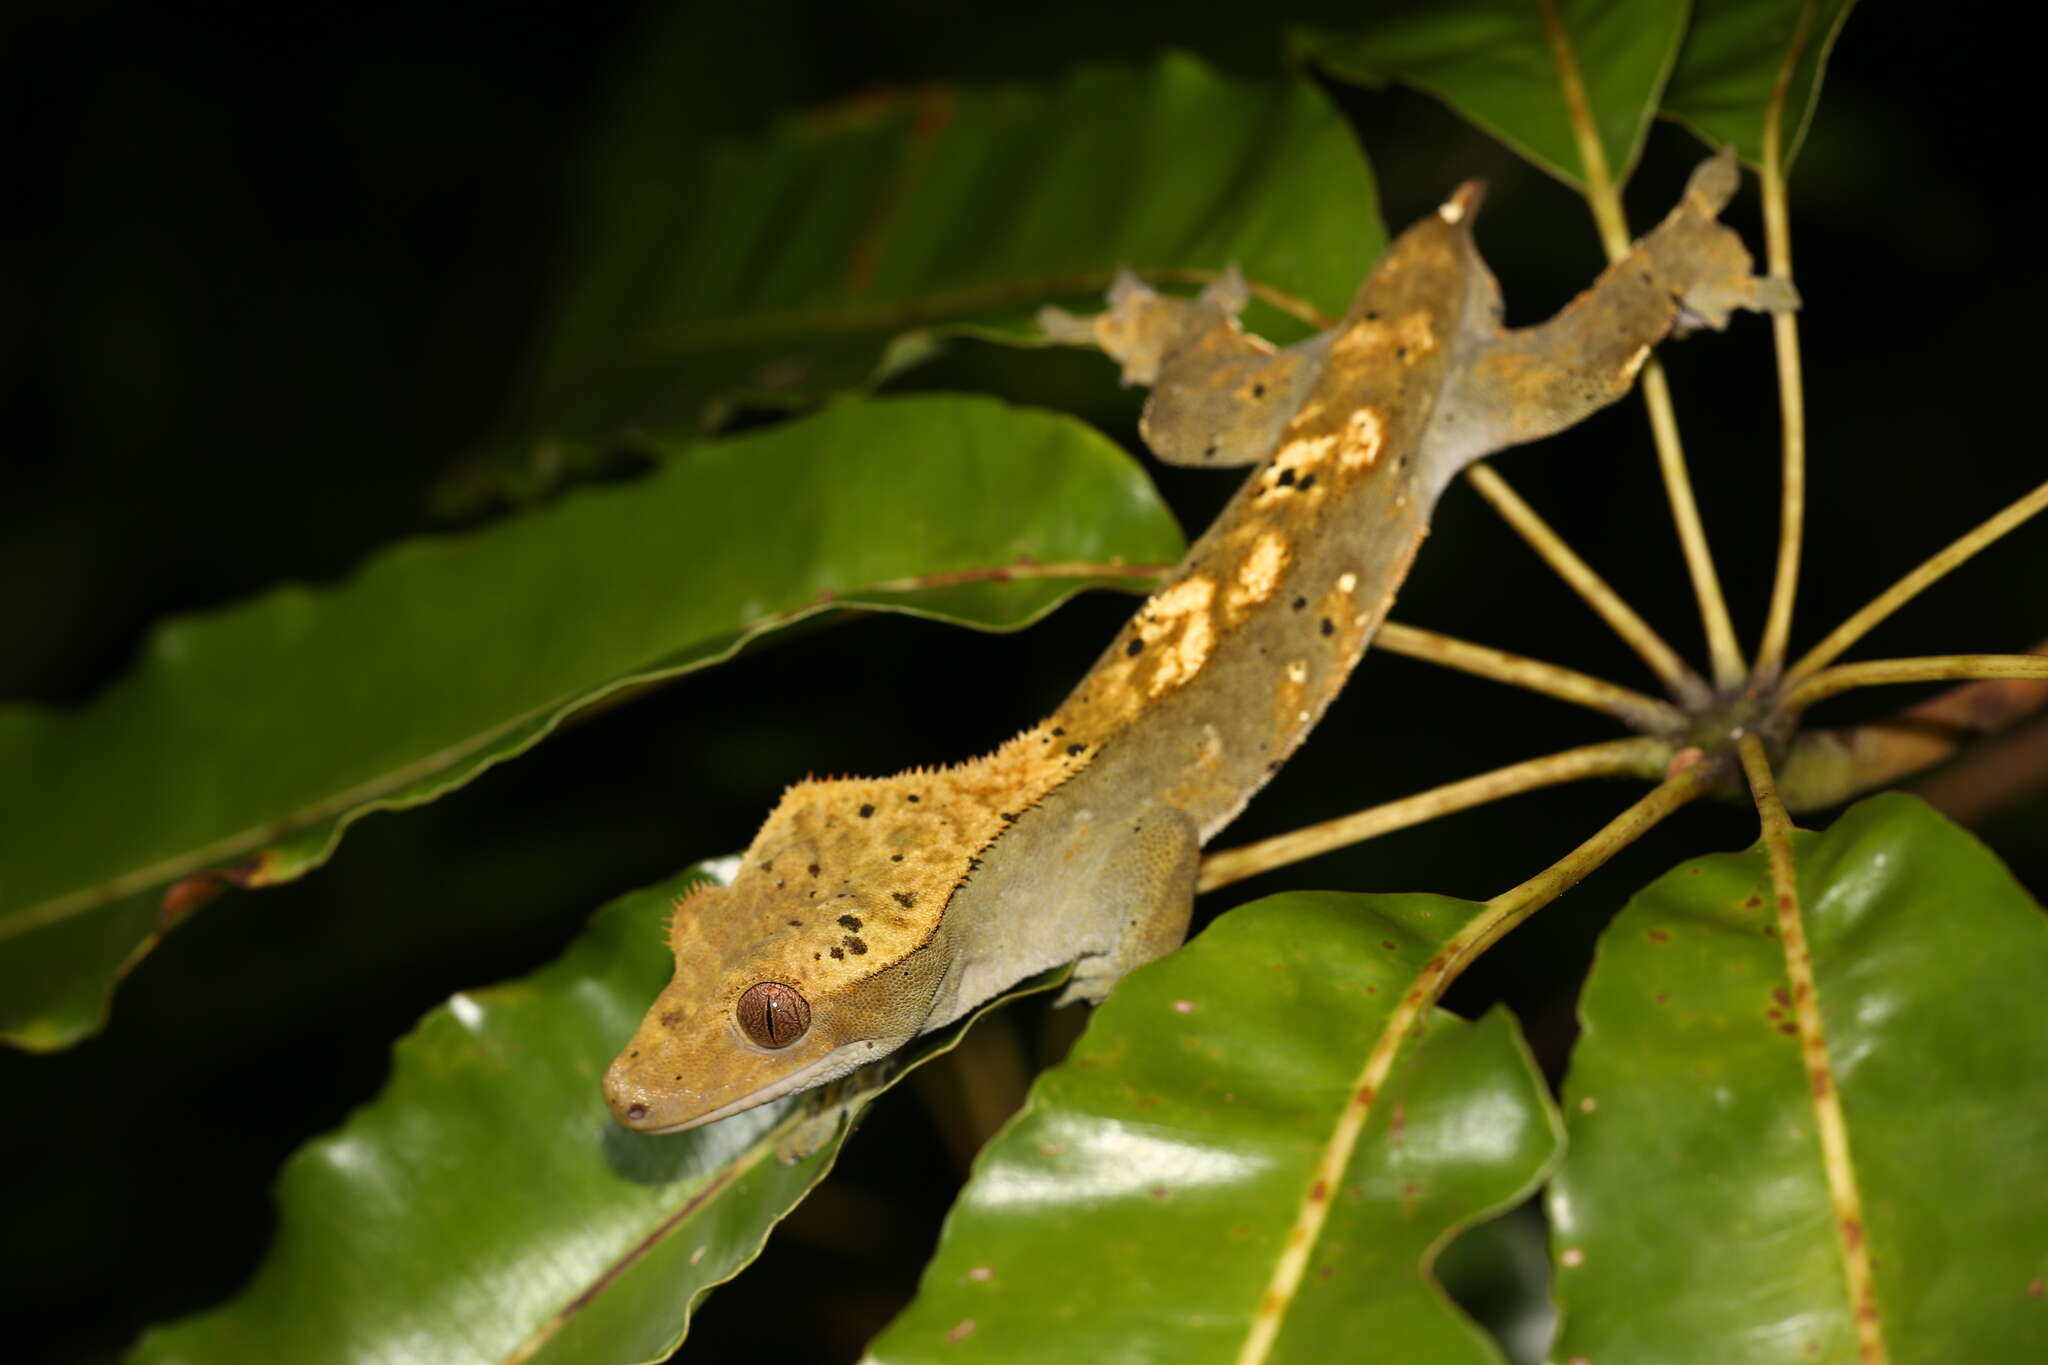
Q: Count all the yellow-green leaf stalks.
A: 9